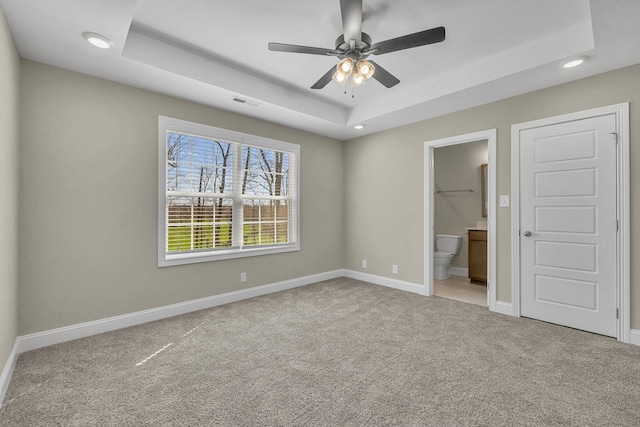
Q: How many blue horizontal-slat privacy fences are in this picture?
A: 0